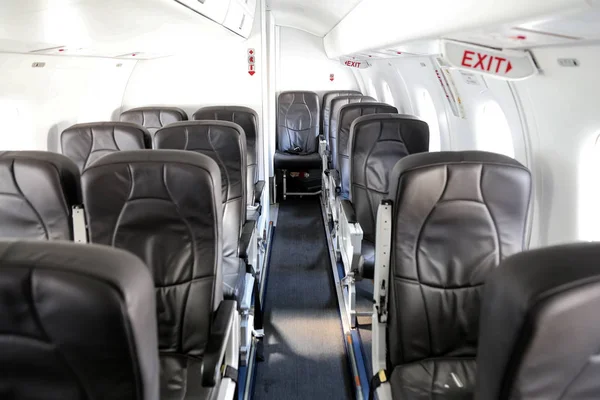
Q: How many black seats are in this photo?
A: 14